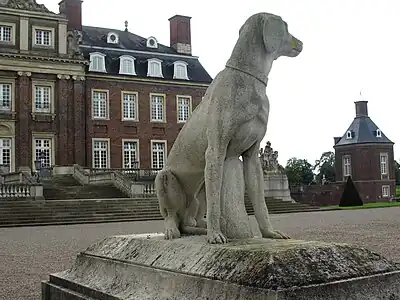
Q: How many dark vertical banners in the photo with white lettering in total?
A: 0